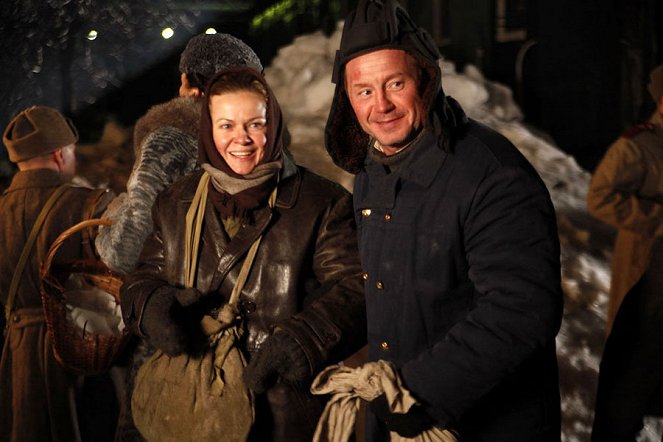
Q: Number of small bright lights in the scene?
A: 3